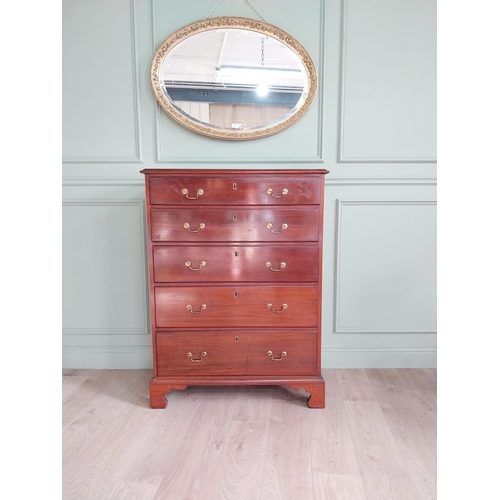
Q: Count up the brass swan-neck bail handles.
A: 10